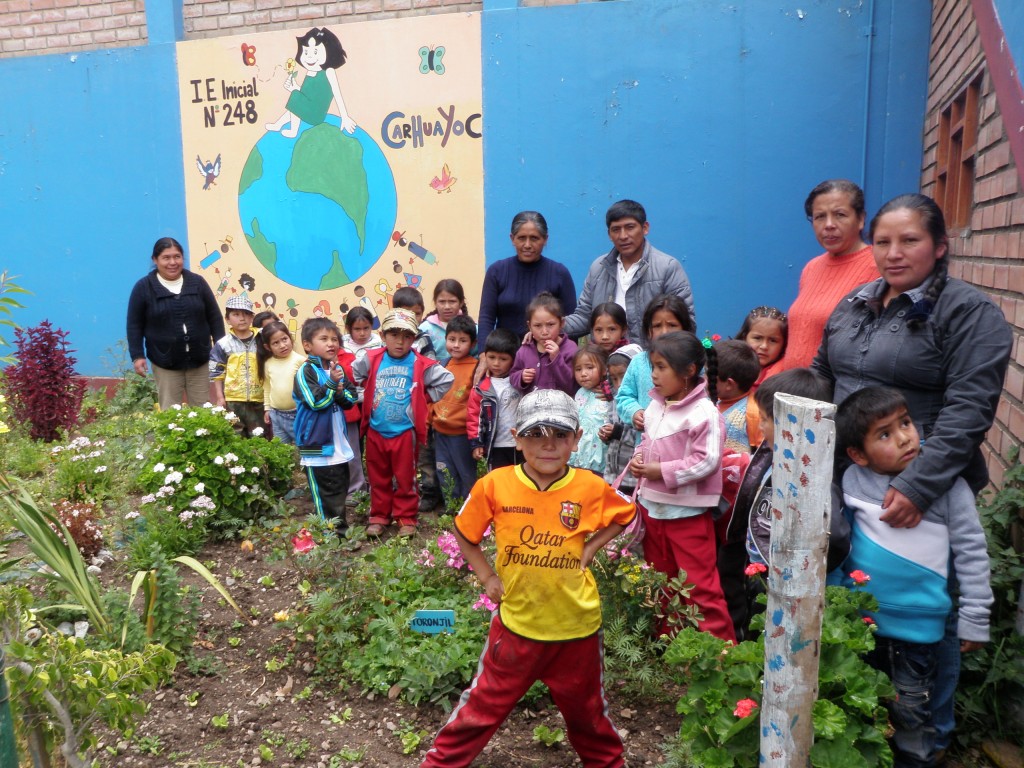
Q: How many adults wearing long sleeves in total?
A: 5